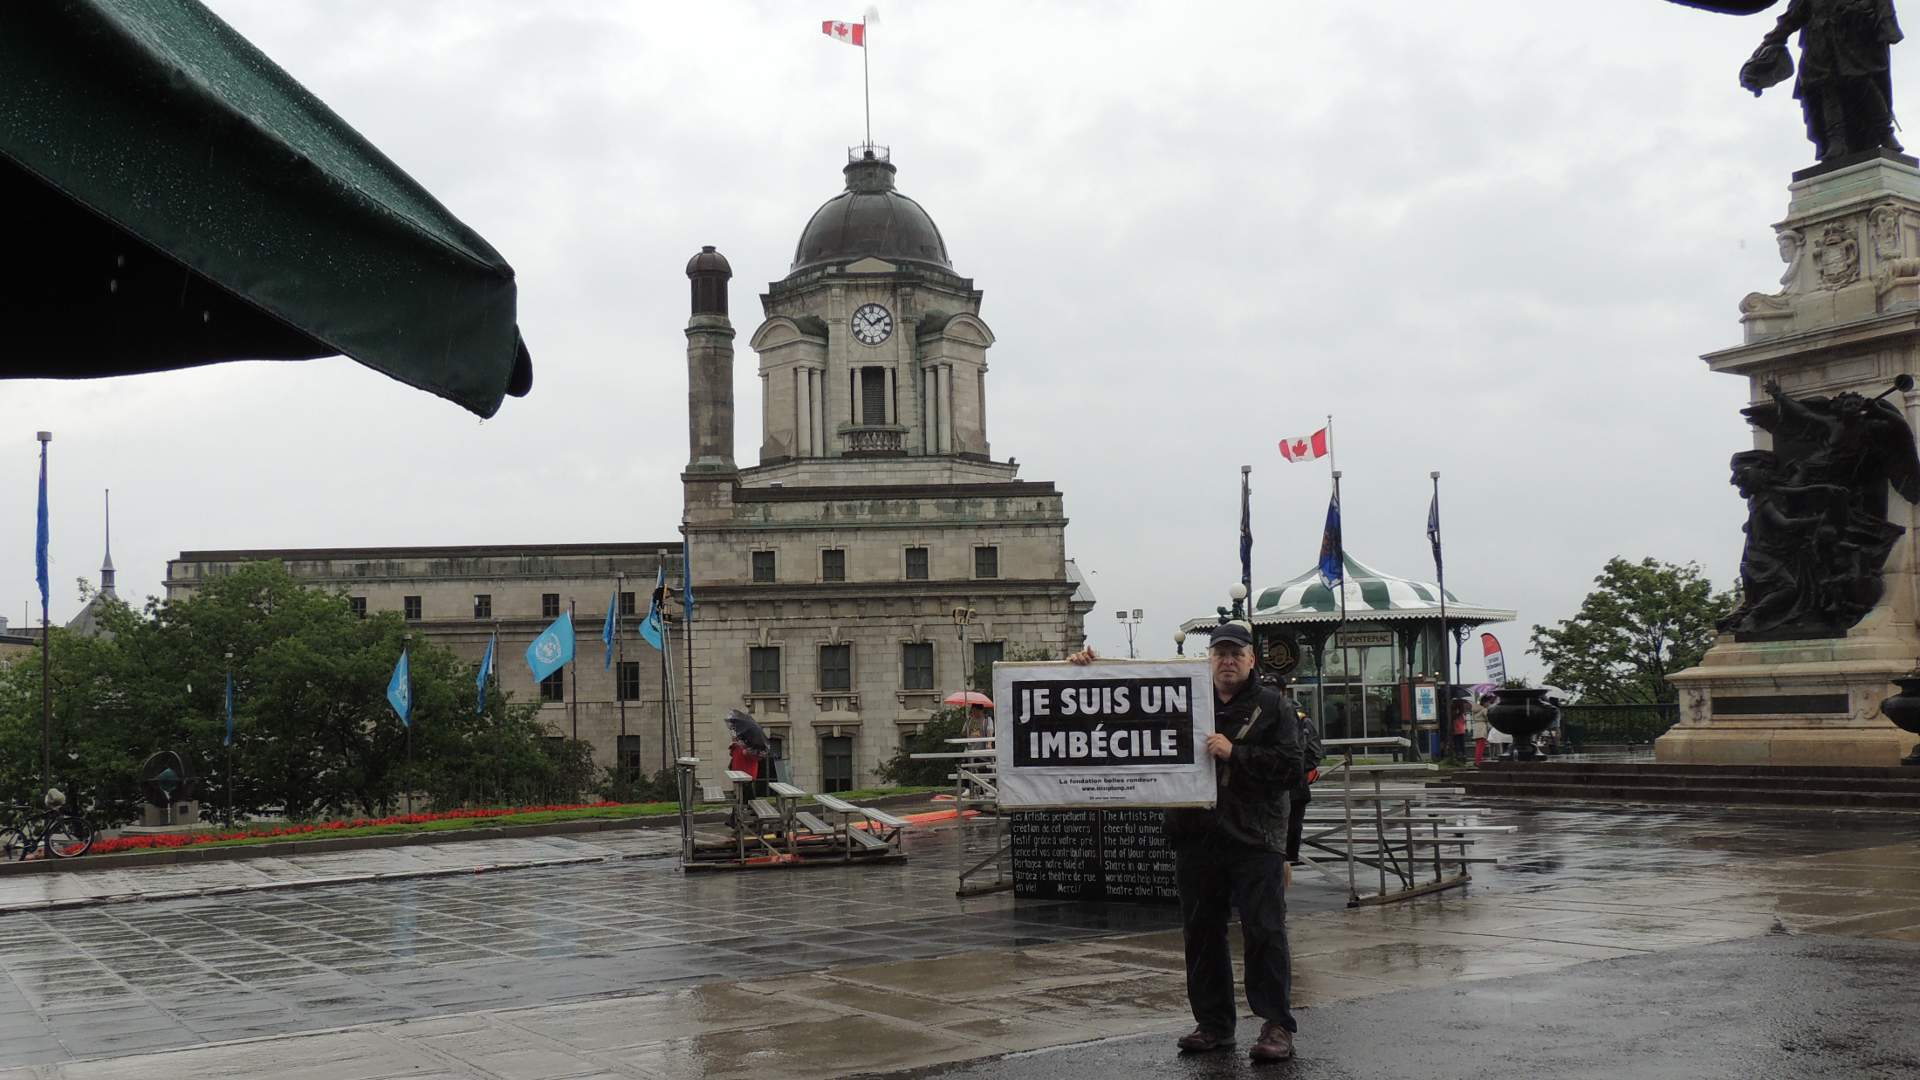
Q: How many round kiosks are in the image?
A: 1